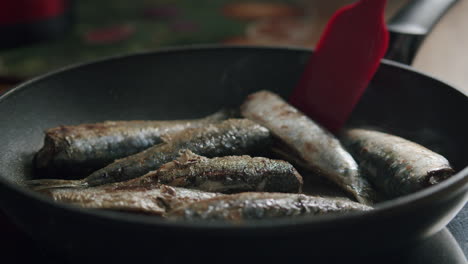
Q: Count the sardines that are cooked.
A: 7